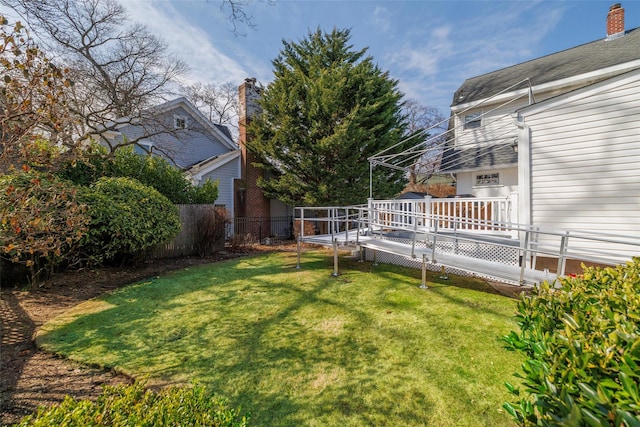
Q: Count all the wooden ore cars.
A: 0